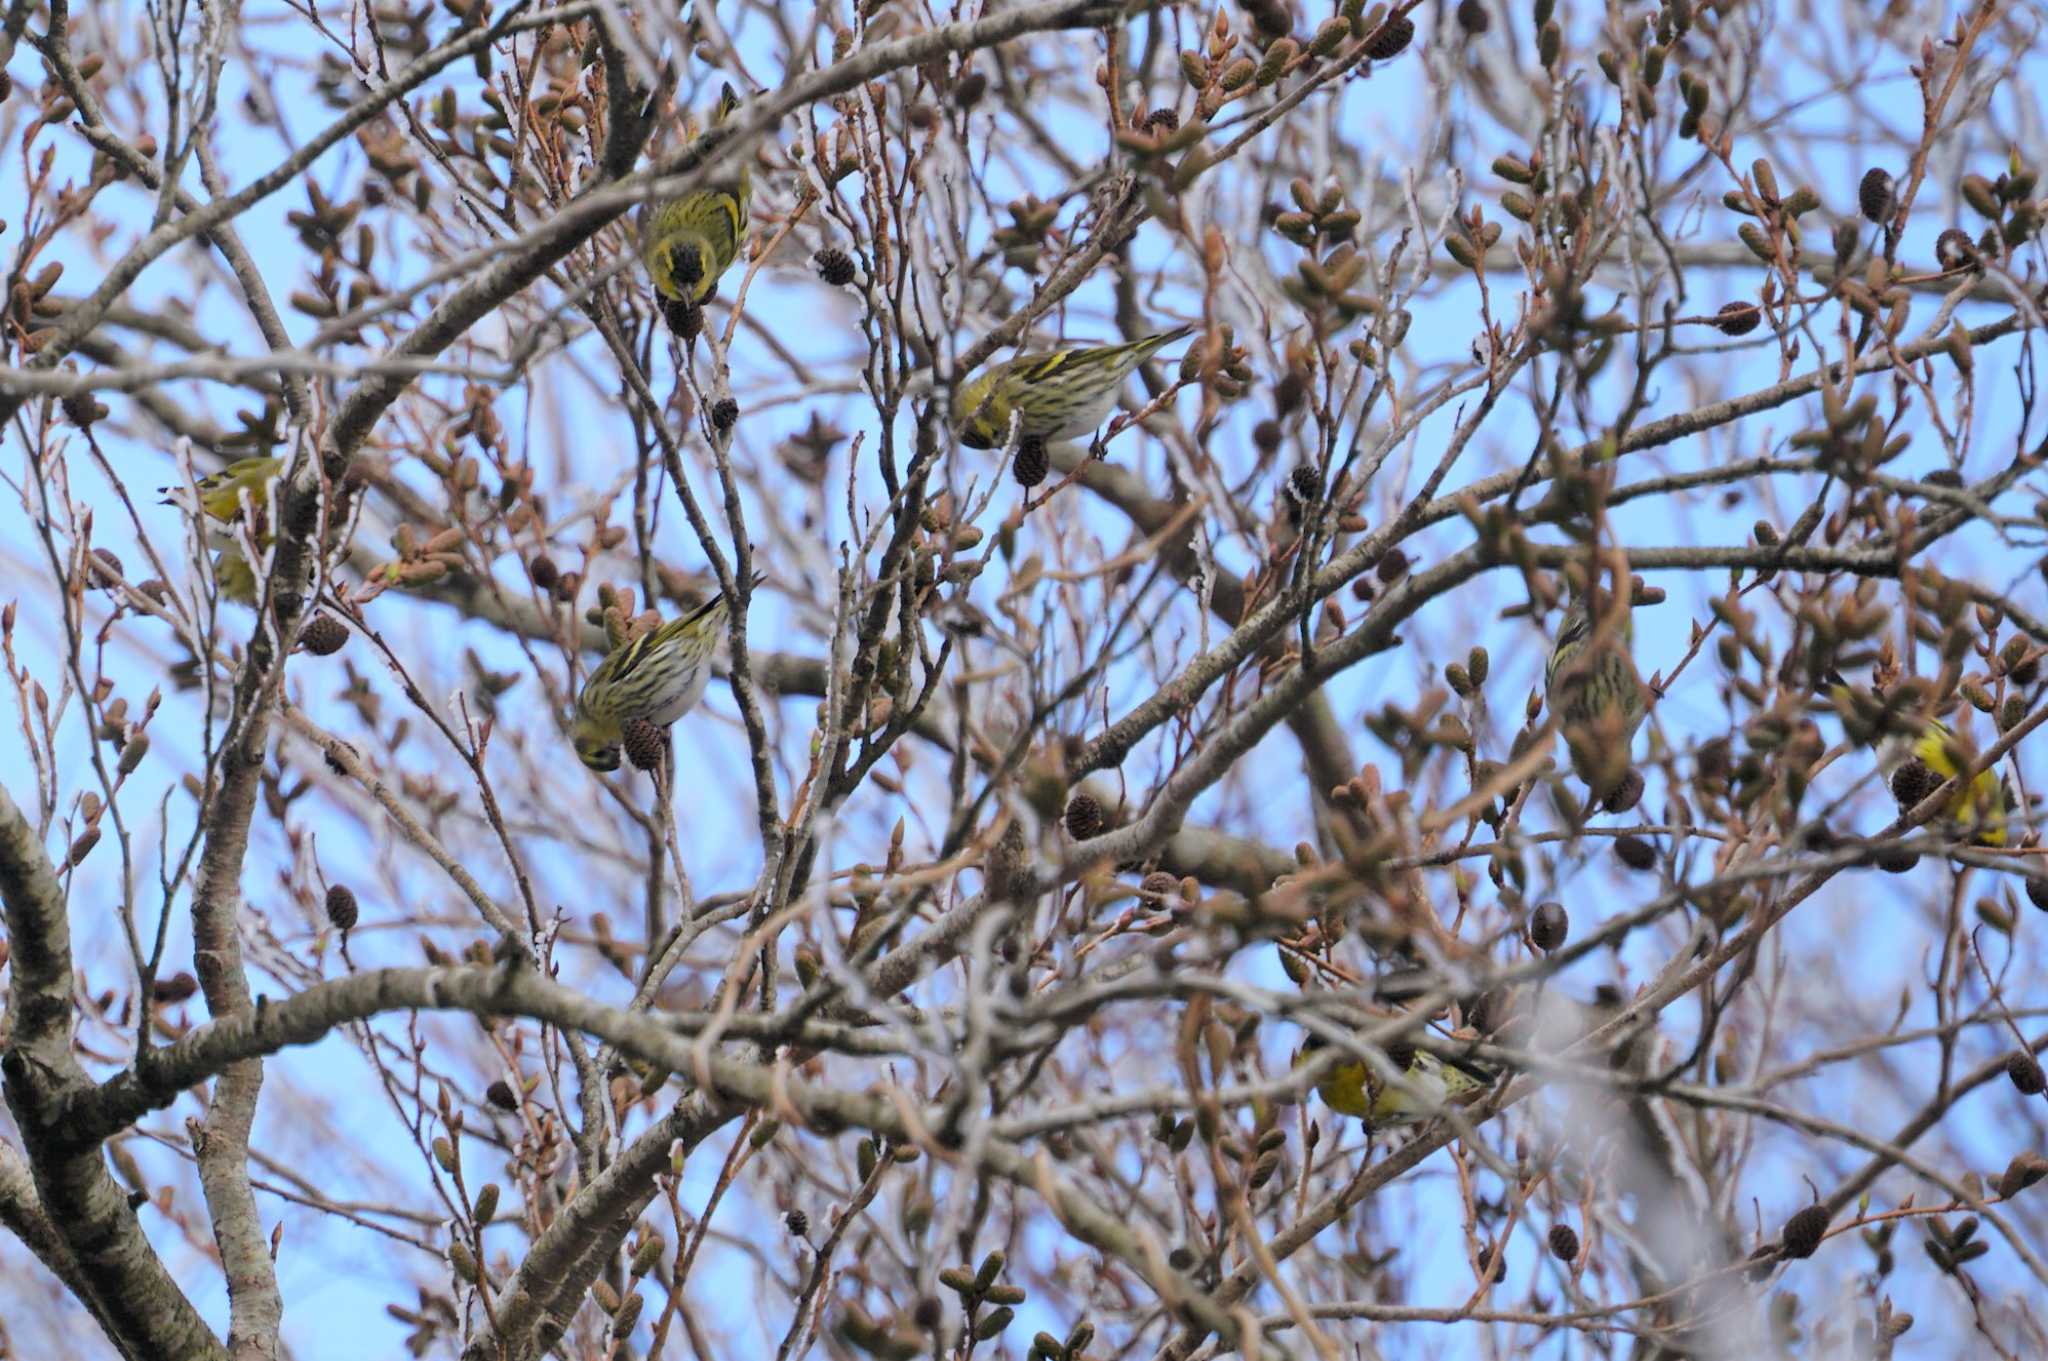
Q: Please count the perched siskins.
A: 7